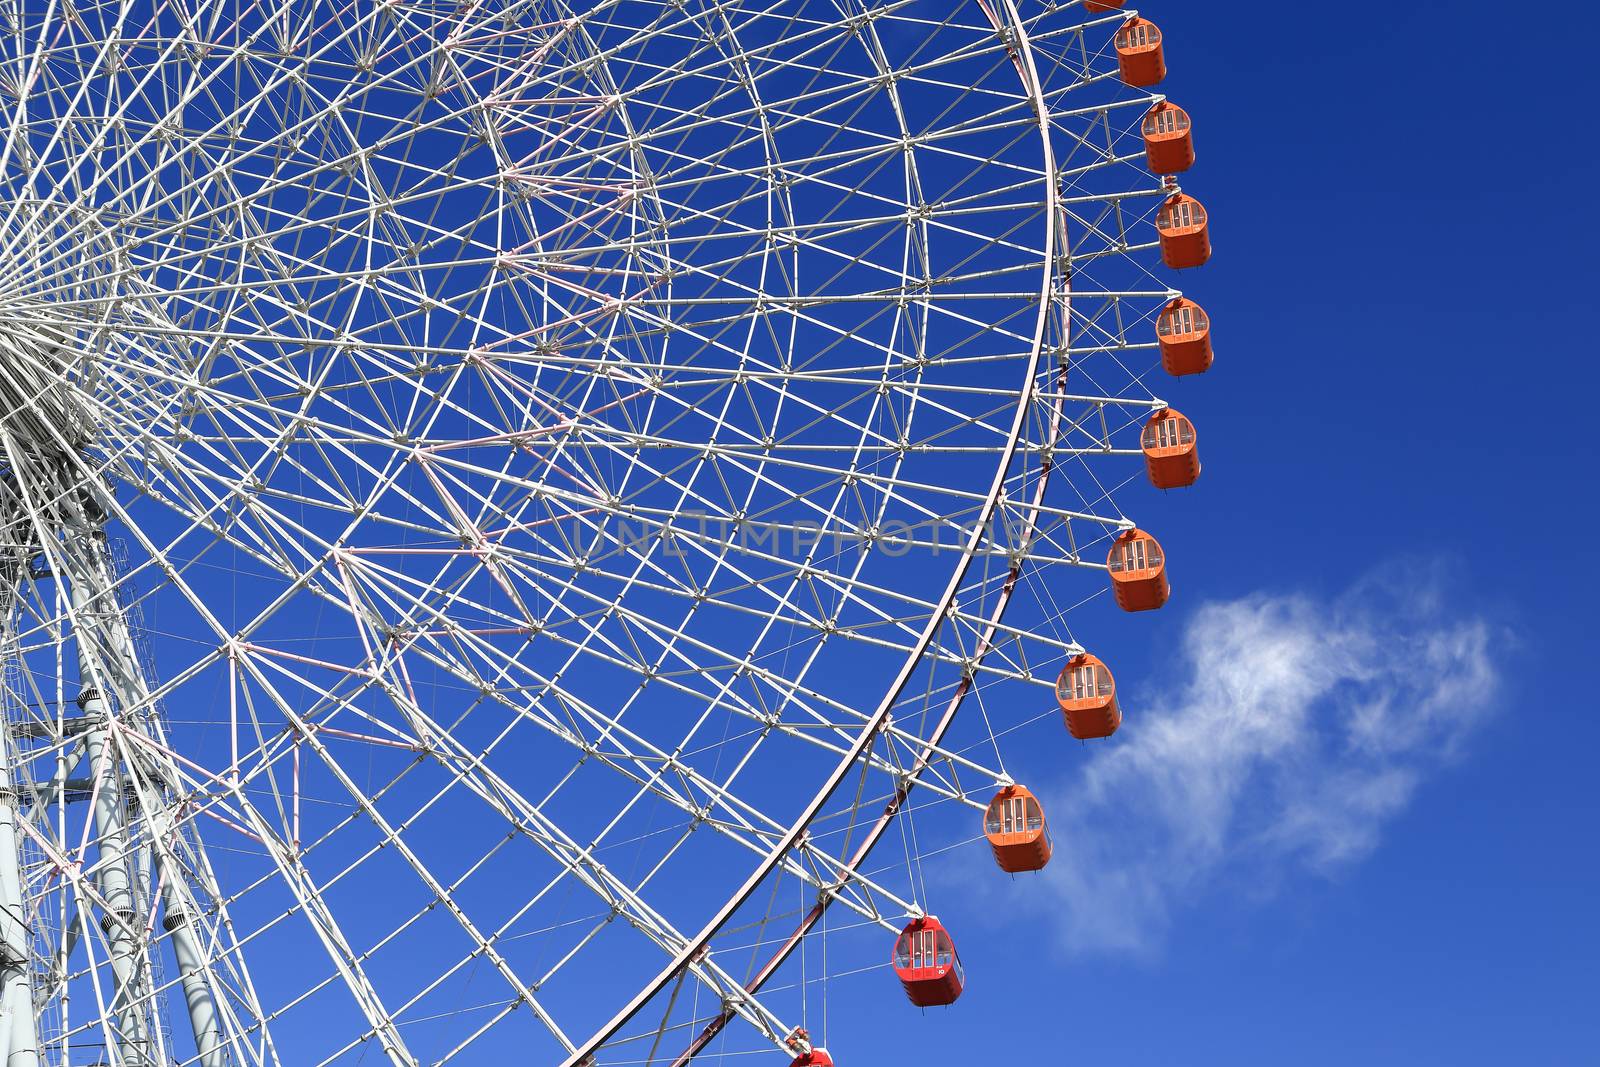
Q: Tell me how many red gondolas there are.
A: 2